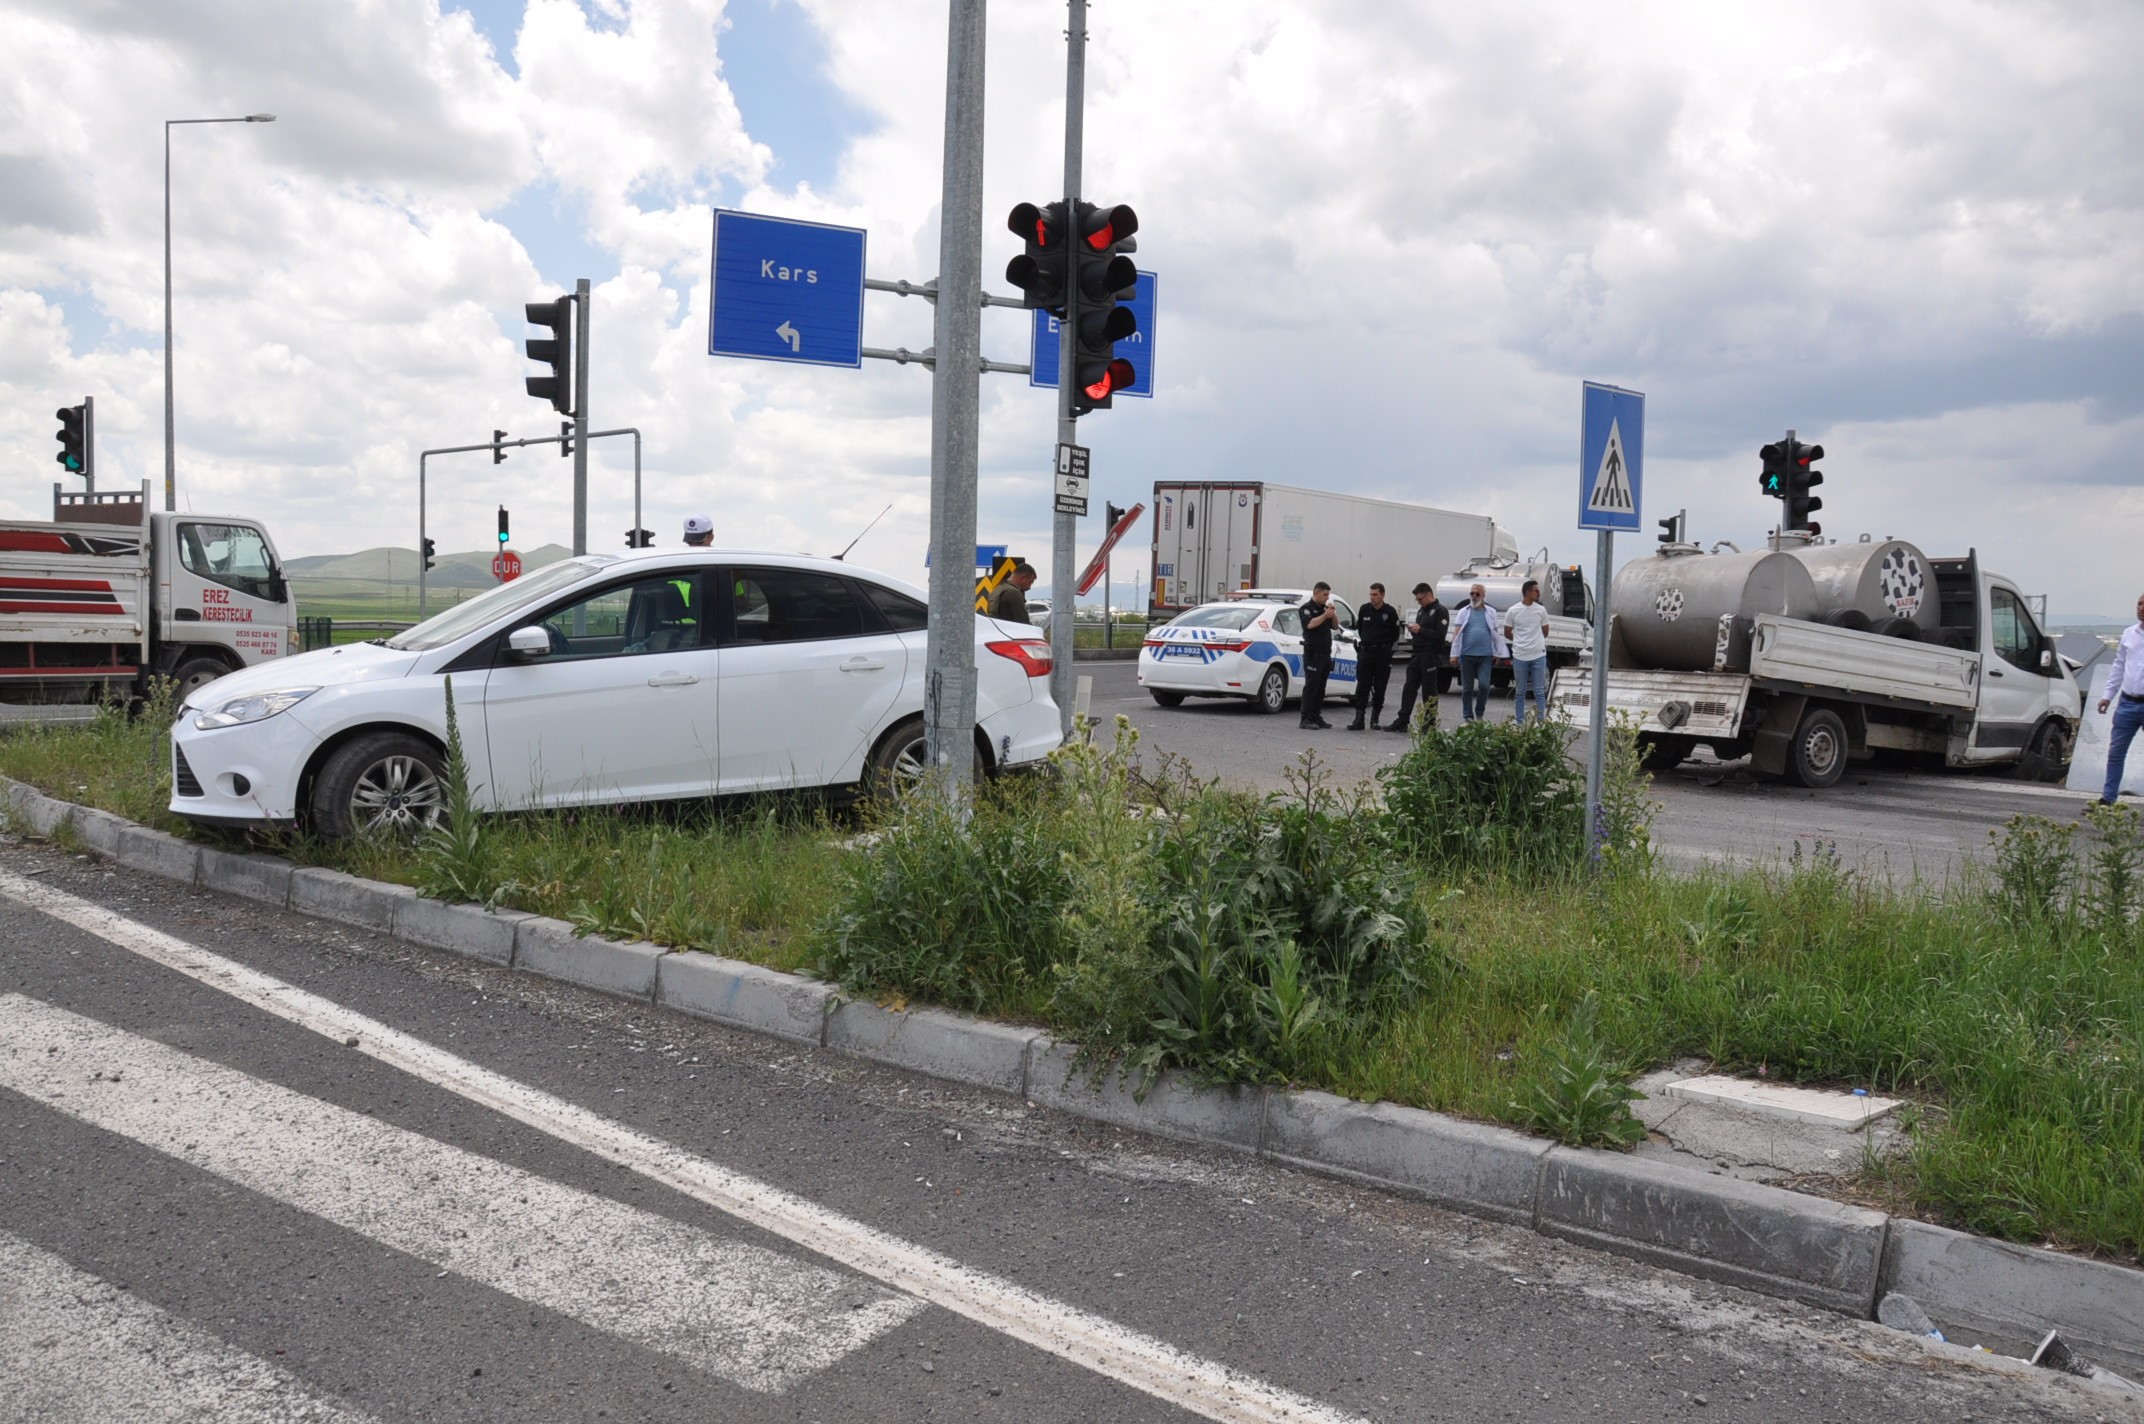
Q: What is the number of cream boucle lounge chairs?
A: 0